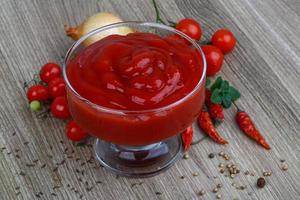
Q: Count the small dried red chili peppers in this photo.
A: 4